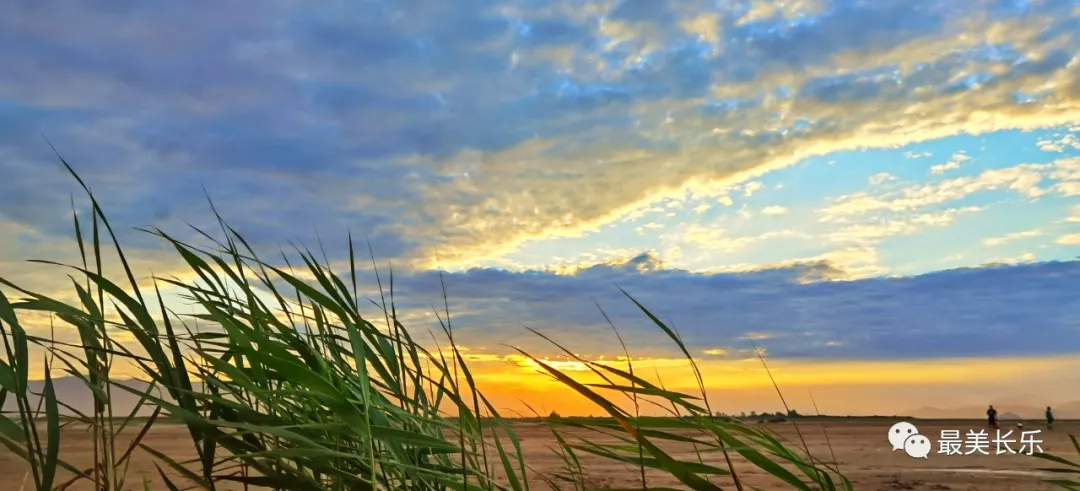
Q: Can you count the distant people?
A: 2